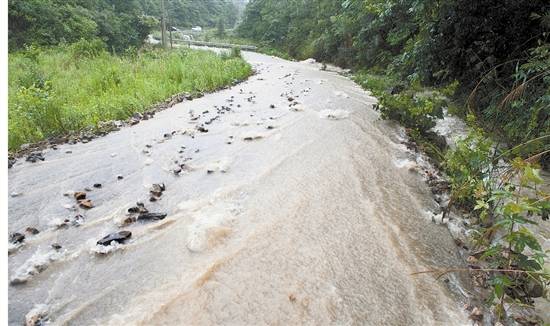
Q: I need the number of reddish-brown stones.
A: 2